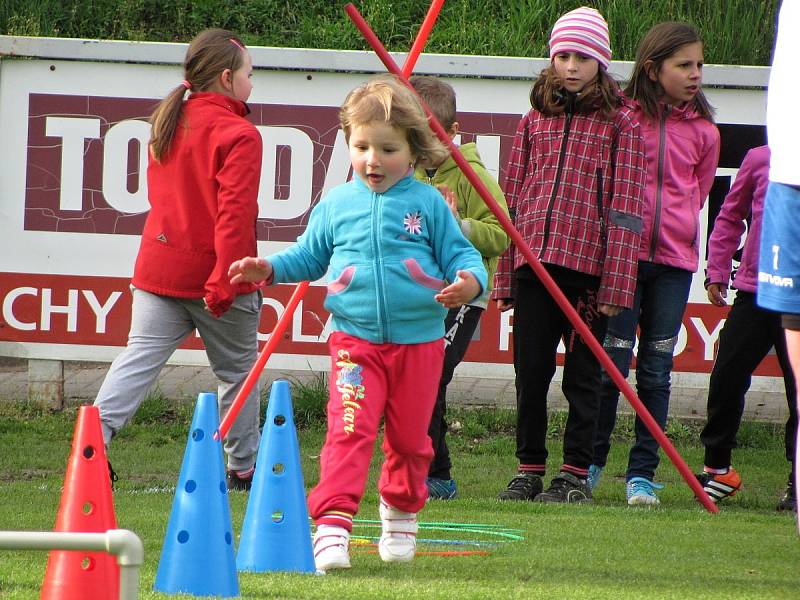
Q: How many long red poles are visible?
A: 2